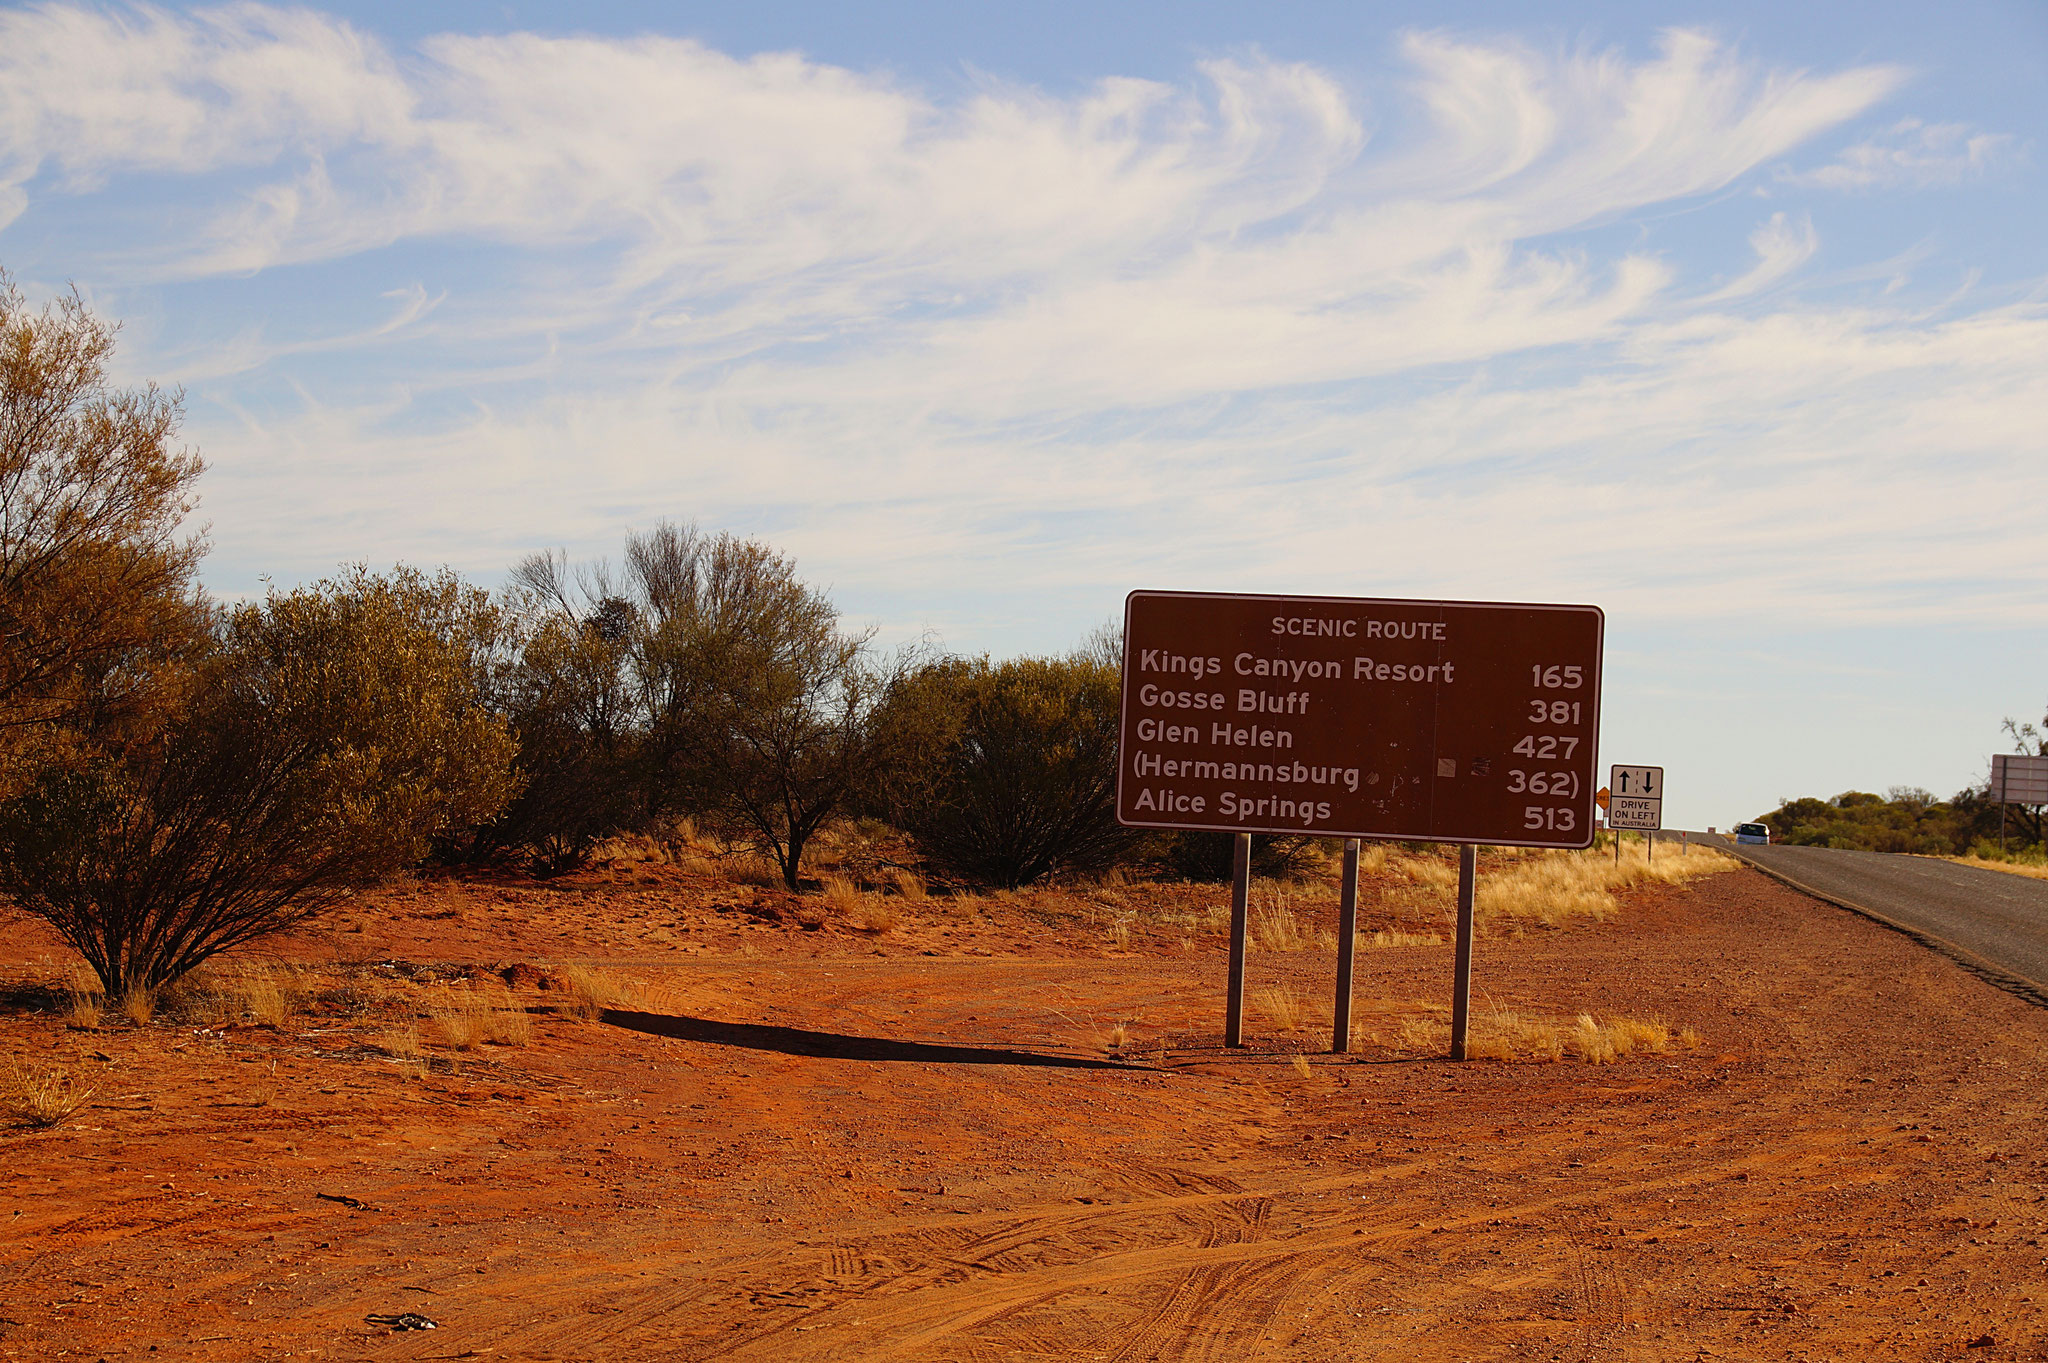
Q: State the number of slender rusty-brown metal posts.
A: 3